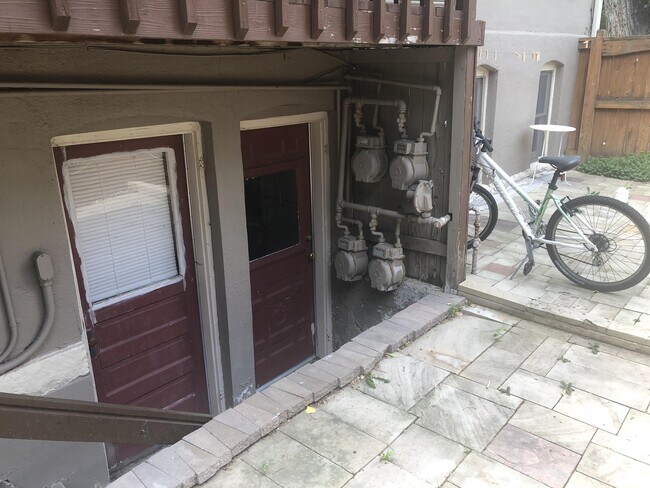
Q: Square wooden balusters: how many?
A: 12